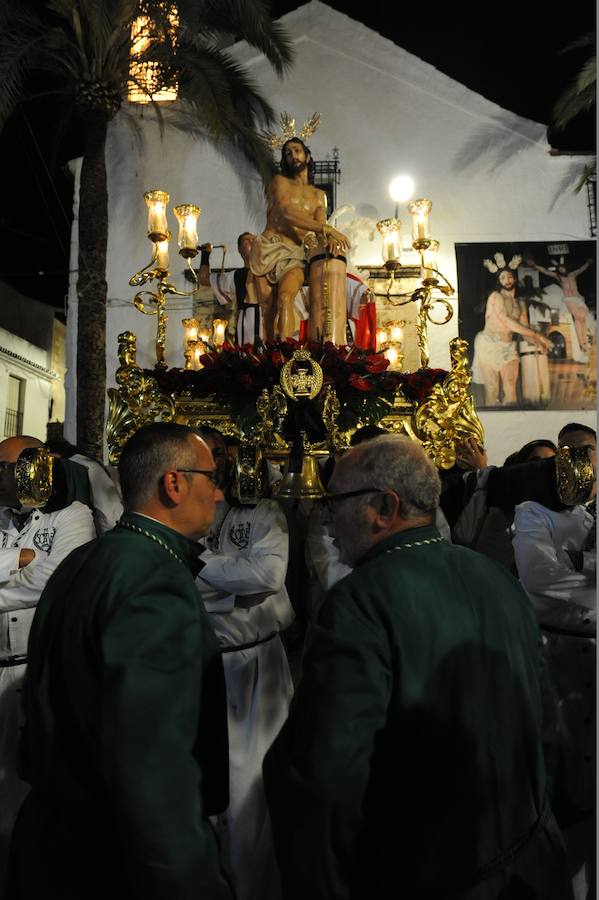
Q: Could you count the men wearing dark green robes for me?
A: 2